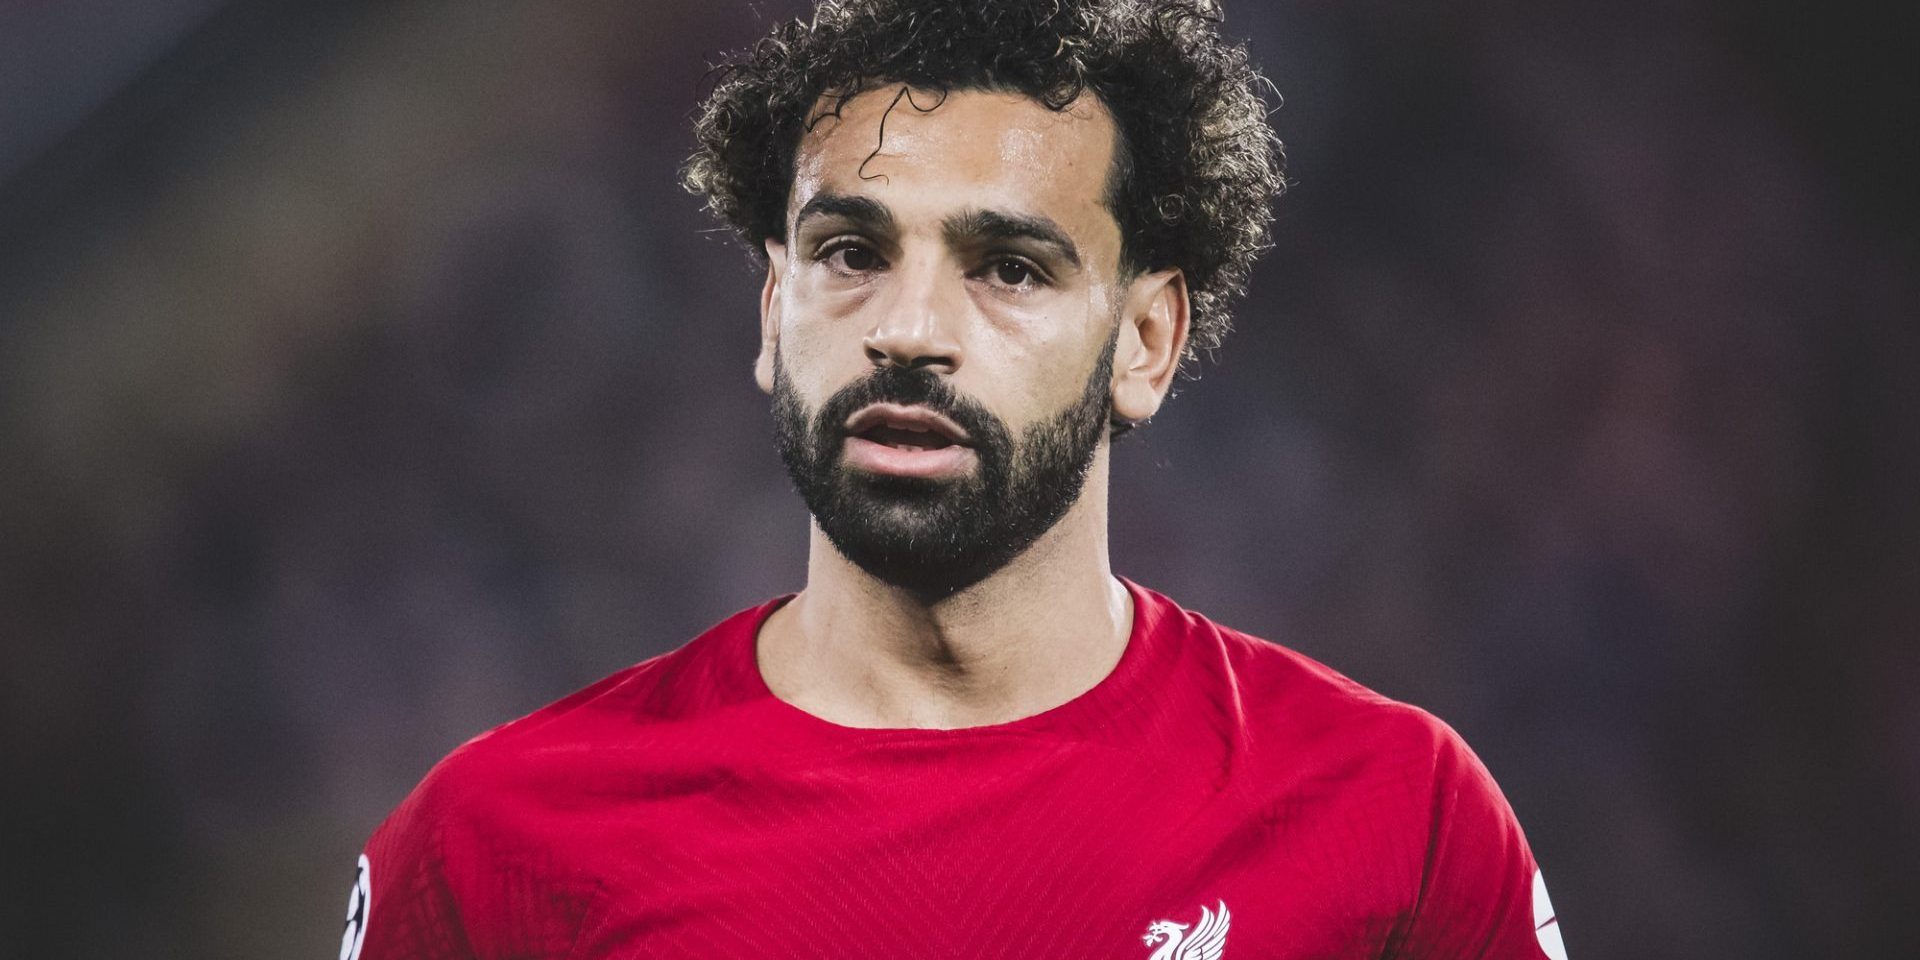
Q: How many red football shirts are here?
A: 1